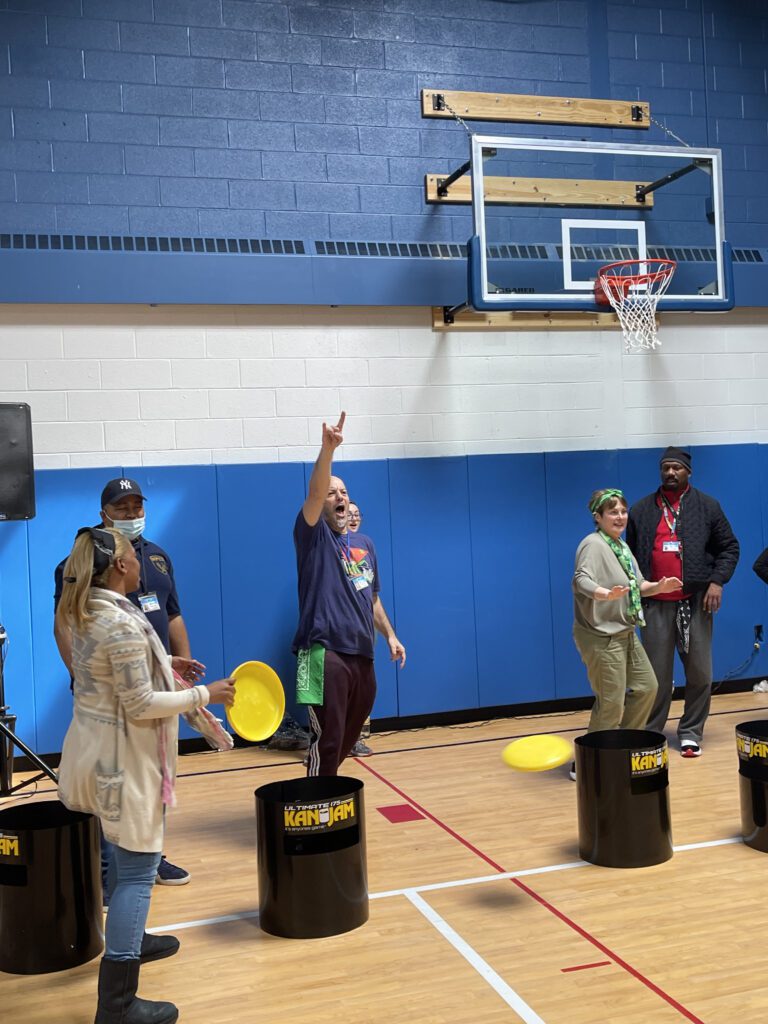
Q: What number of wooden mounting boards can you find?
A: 3